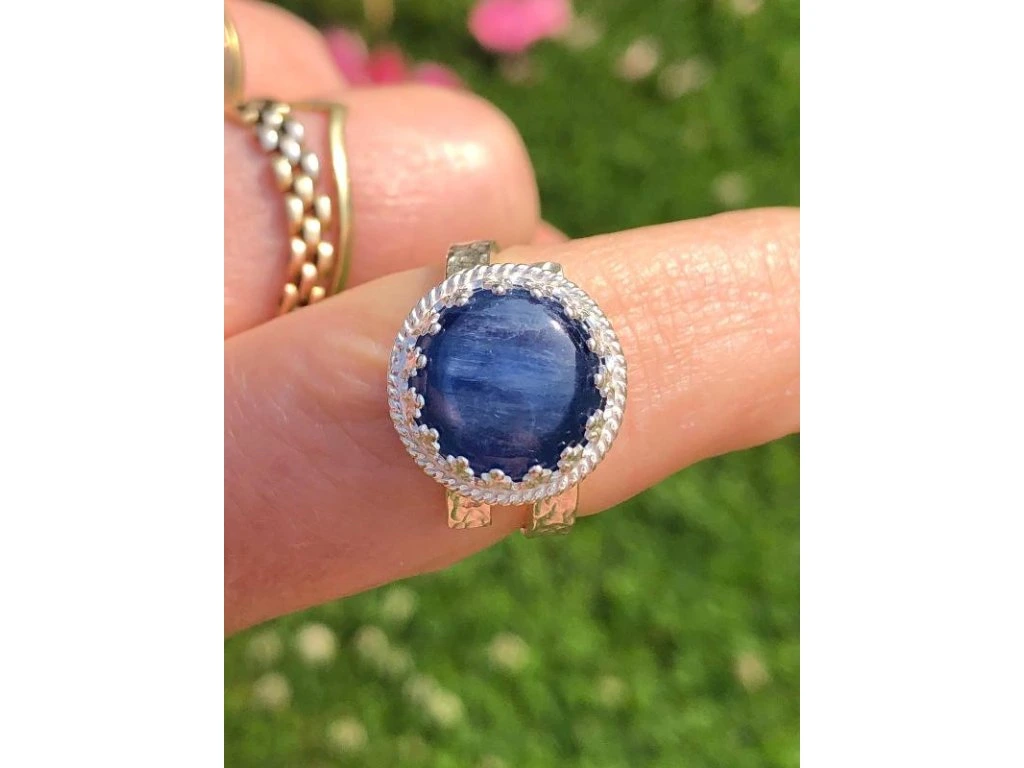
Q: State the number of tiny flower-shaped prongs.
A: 15